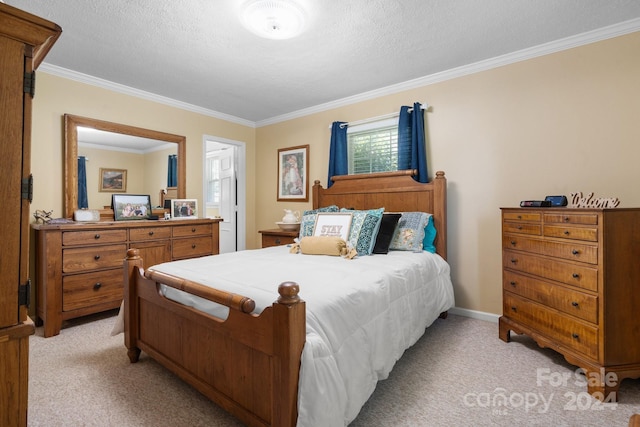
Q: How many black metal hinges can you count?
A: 3